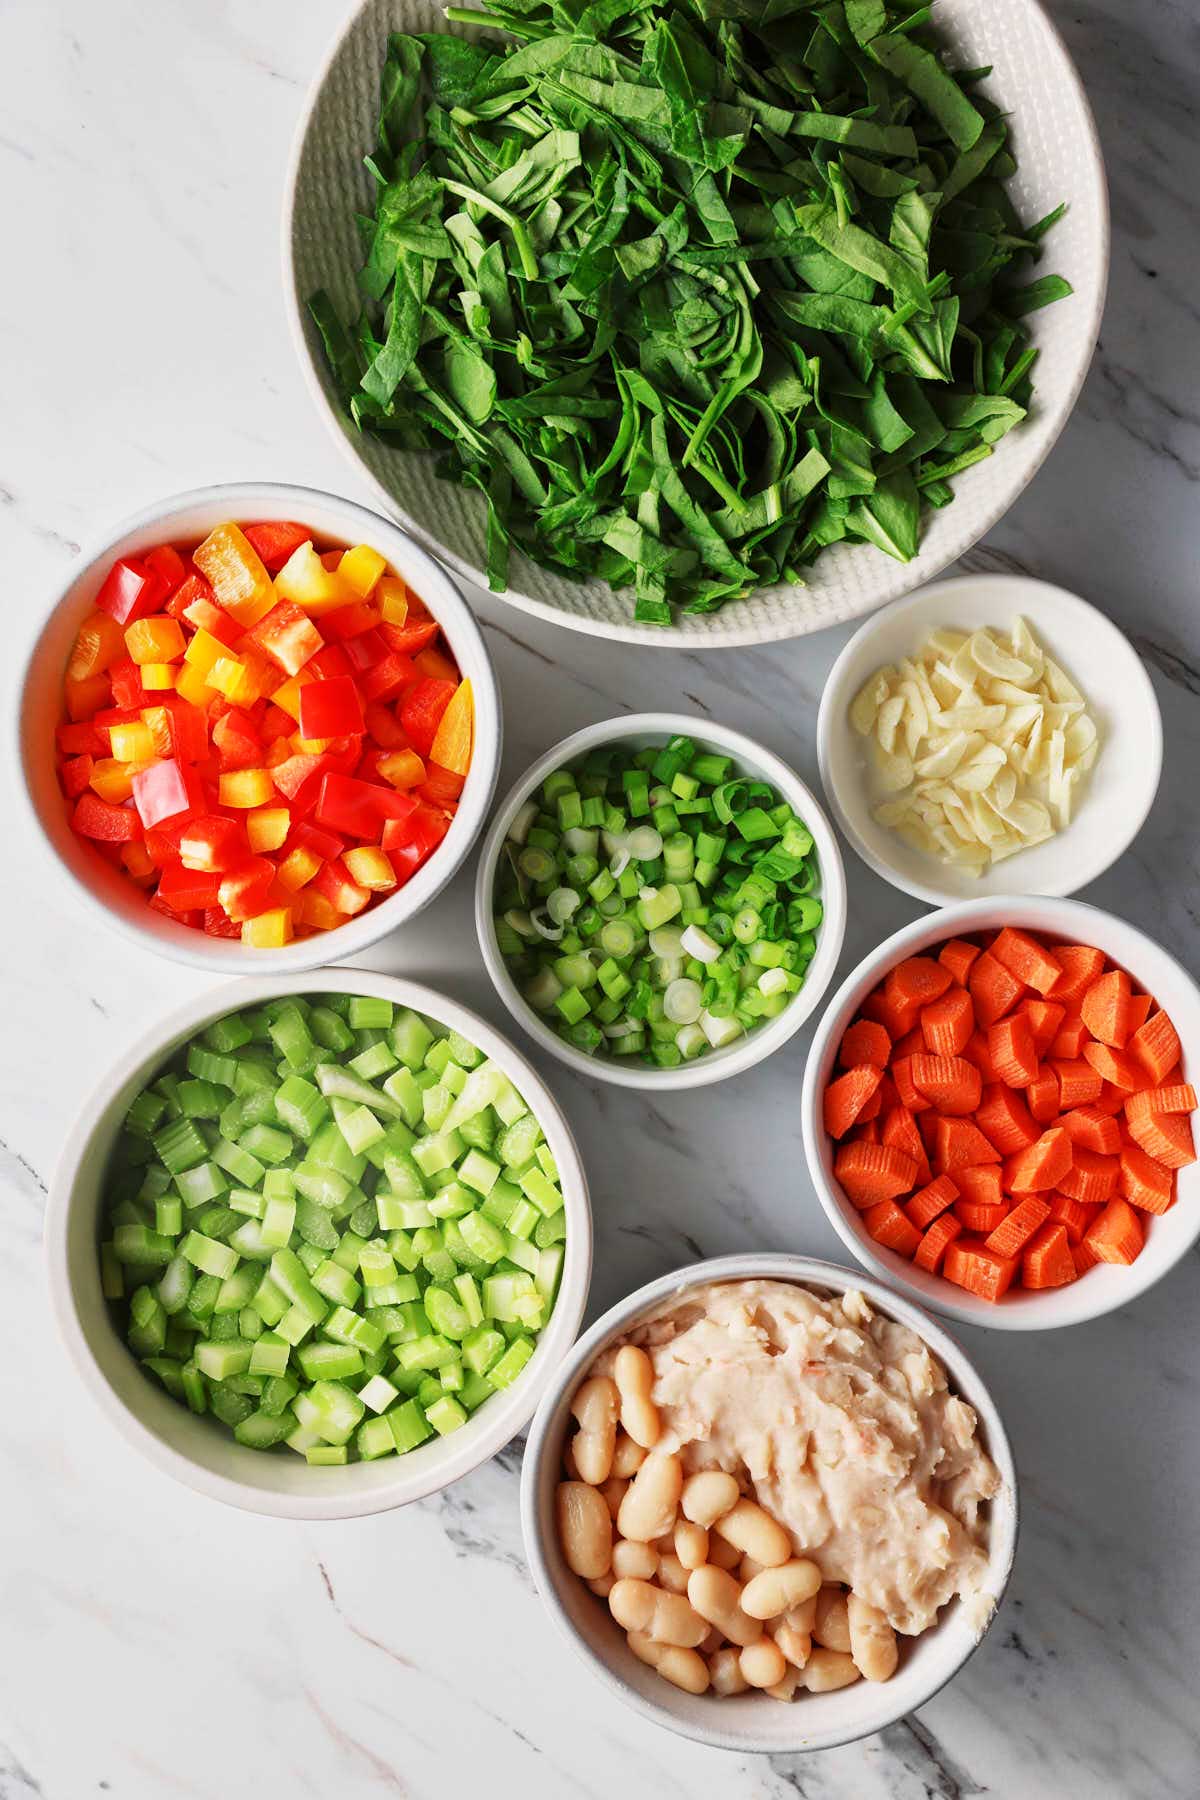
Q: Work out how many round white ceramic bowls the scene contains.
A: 7